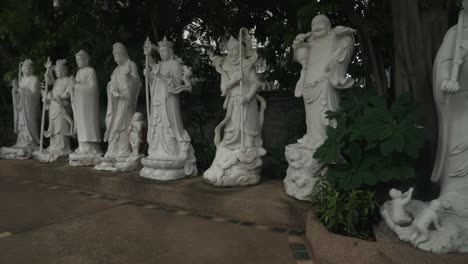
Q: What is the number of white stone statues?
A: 8